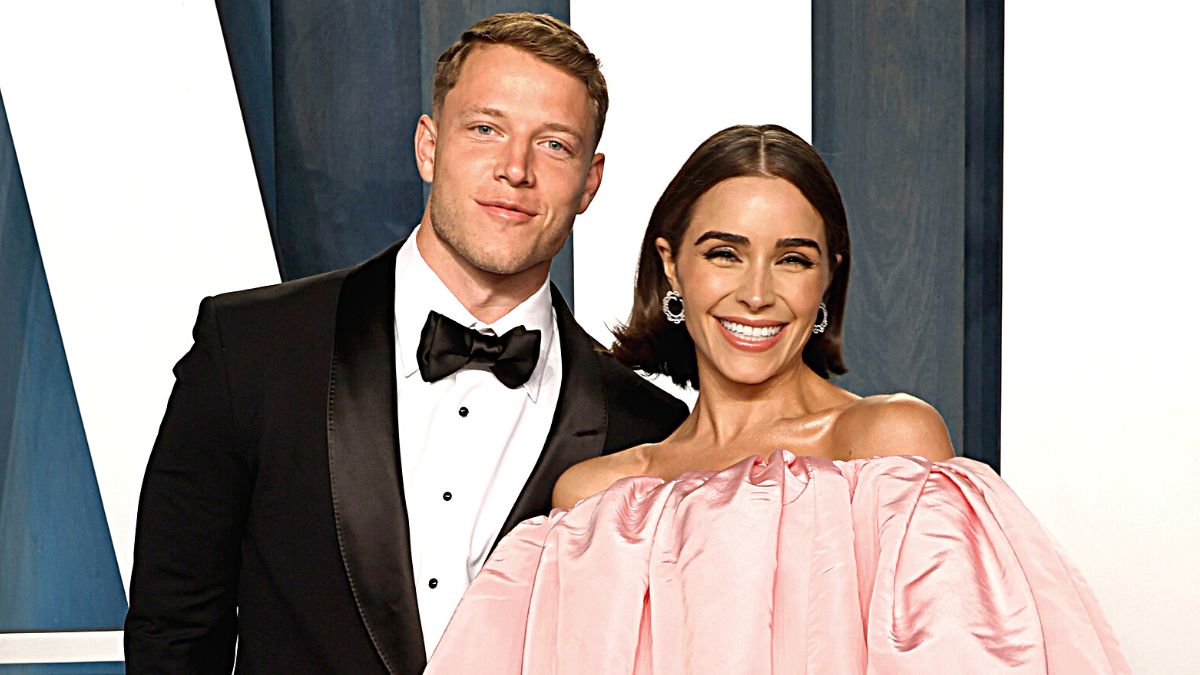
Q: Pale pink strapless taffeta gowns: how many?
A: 1